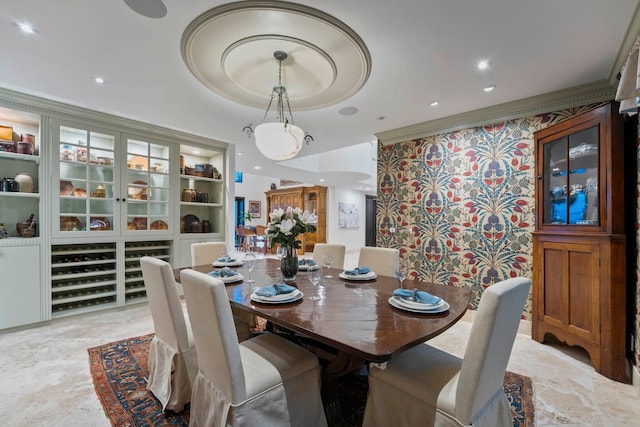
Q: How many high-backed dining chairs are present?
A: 6